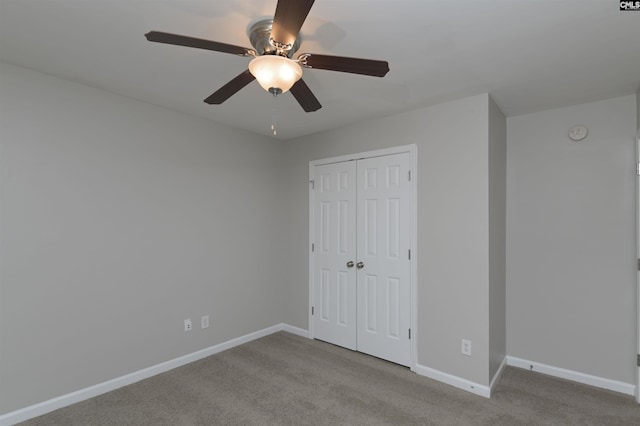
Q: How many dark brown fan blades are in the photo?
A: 5